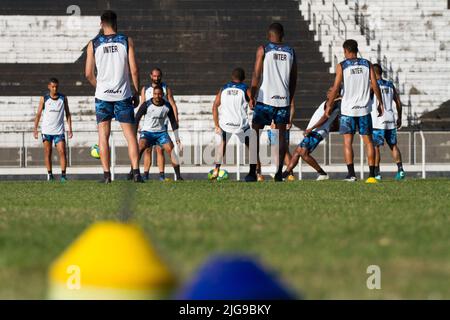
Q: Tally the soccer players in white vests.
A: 9